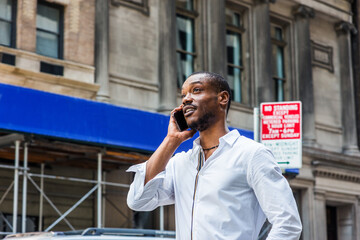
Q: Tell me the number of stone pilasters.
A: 6